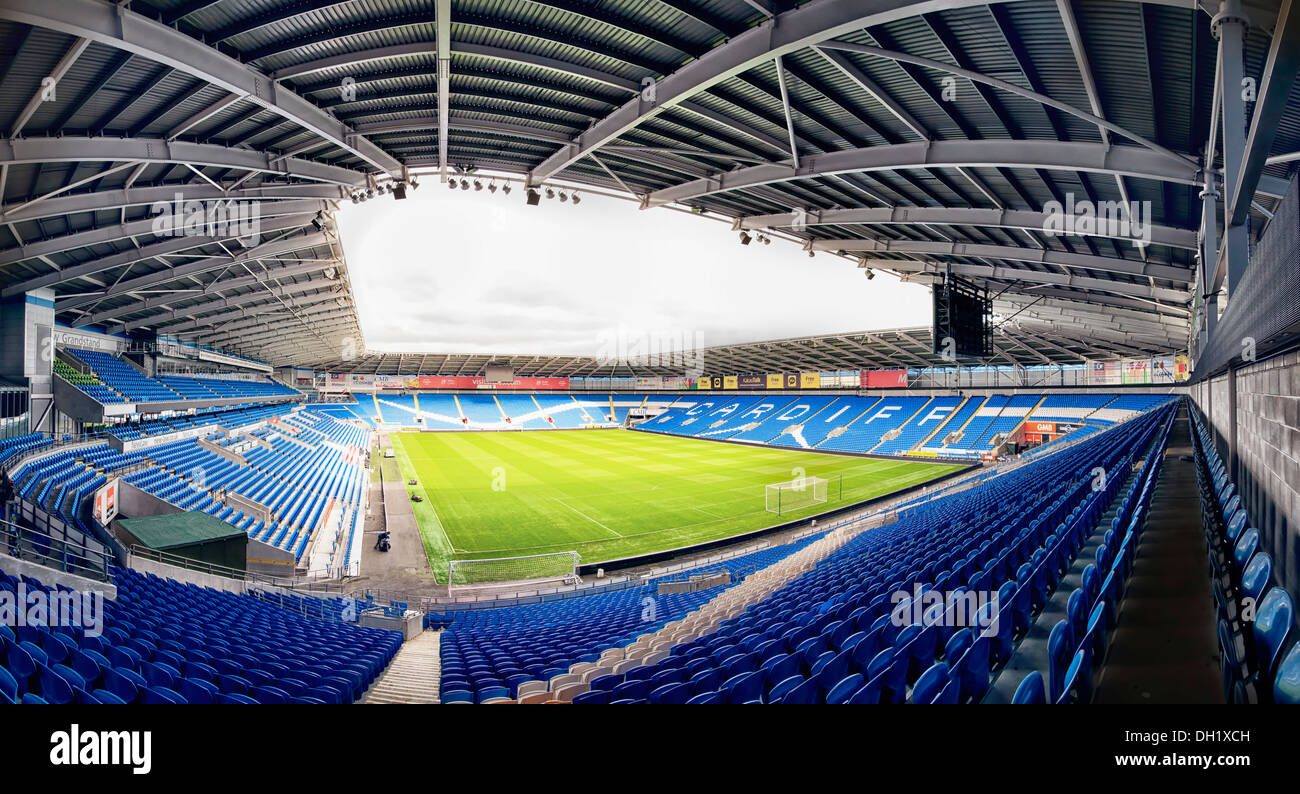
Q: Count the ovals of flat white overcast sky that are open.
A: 1